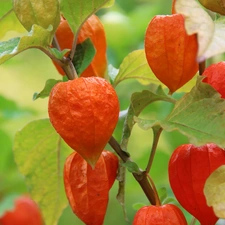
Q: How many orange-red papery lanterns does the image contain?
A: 8